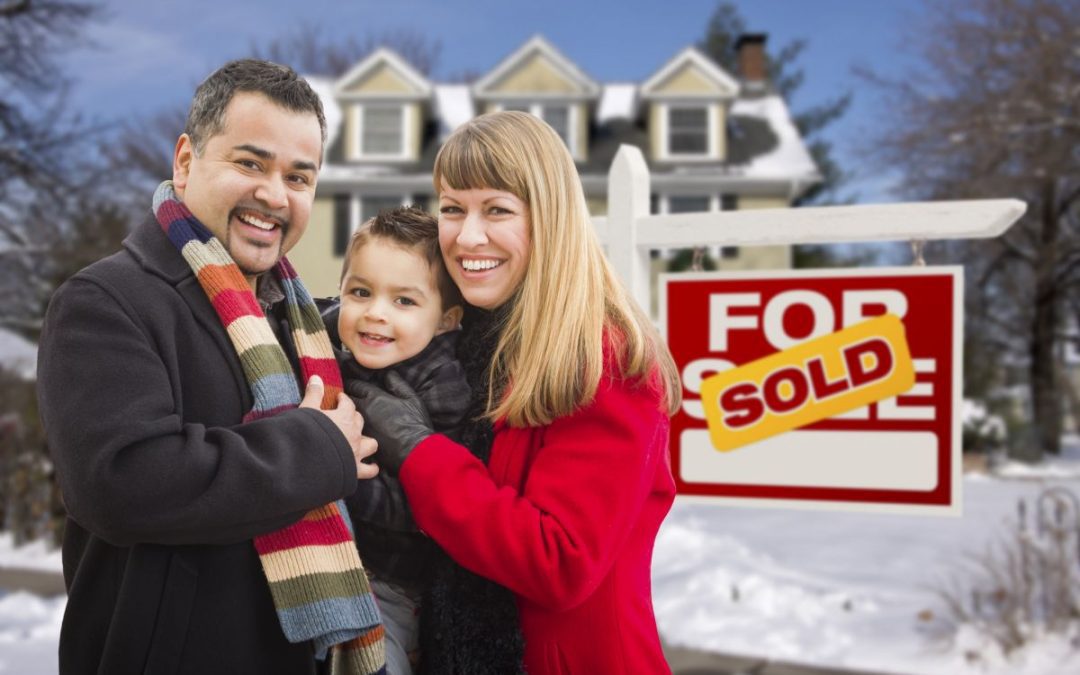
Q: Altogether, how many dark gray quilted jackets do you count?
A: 1